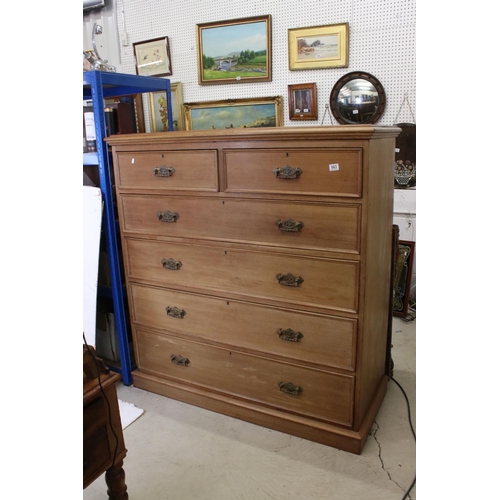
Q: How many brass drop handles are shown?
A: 10